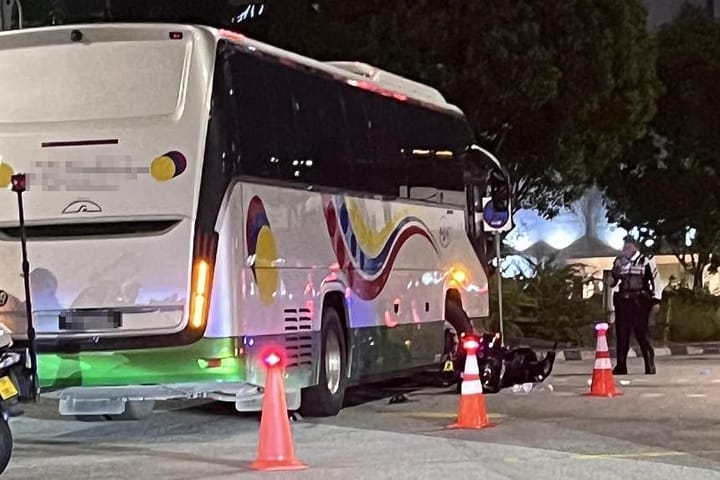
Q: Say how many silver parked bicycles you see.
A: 0